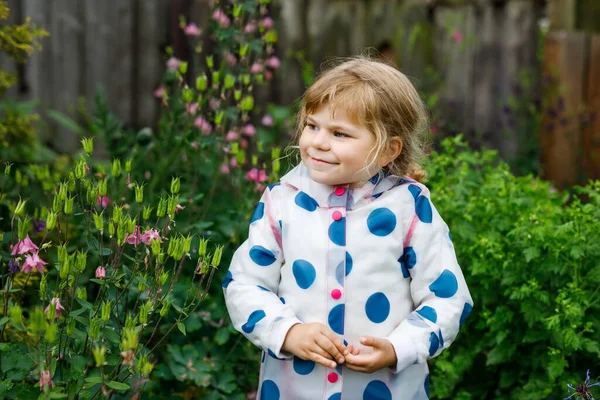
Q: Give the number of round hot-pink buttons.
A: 4